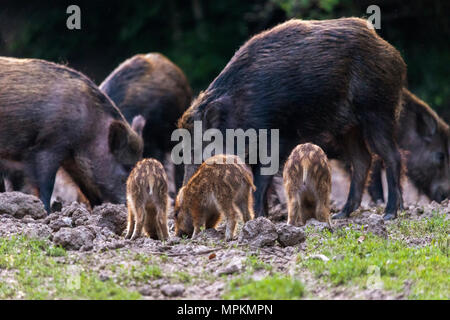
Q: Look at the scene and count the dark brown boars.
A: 4